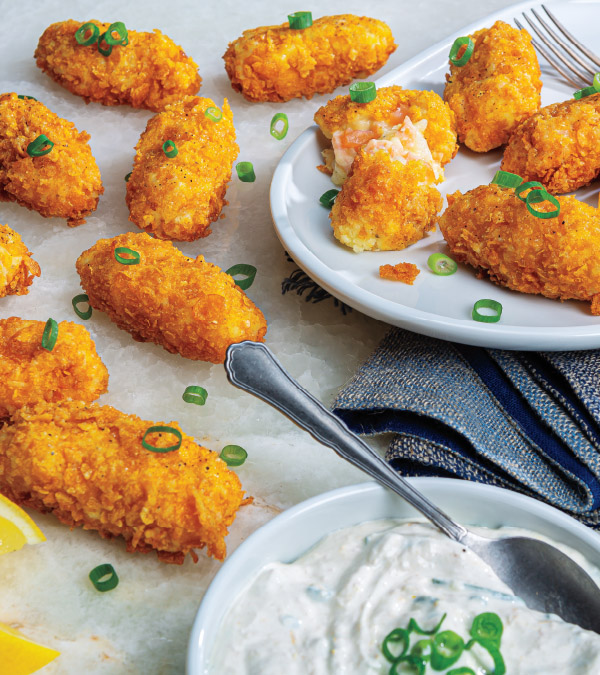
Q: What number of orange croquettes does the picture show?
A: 12